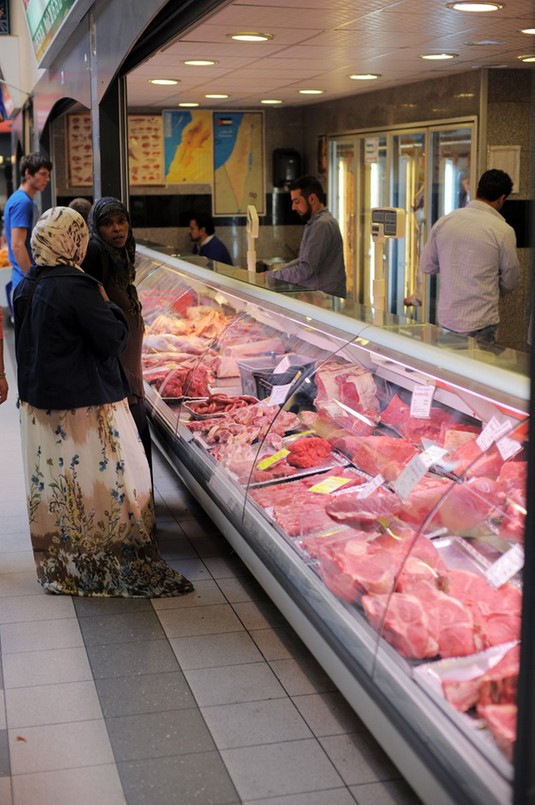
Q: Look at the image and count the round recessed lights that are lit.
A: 12